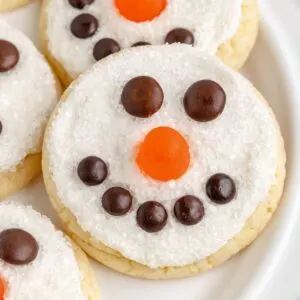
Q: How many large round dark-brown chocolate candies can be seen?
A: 4